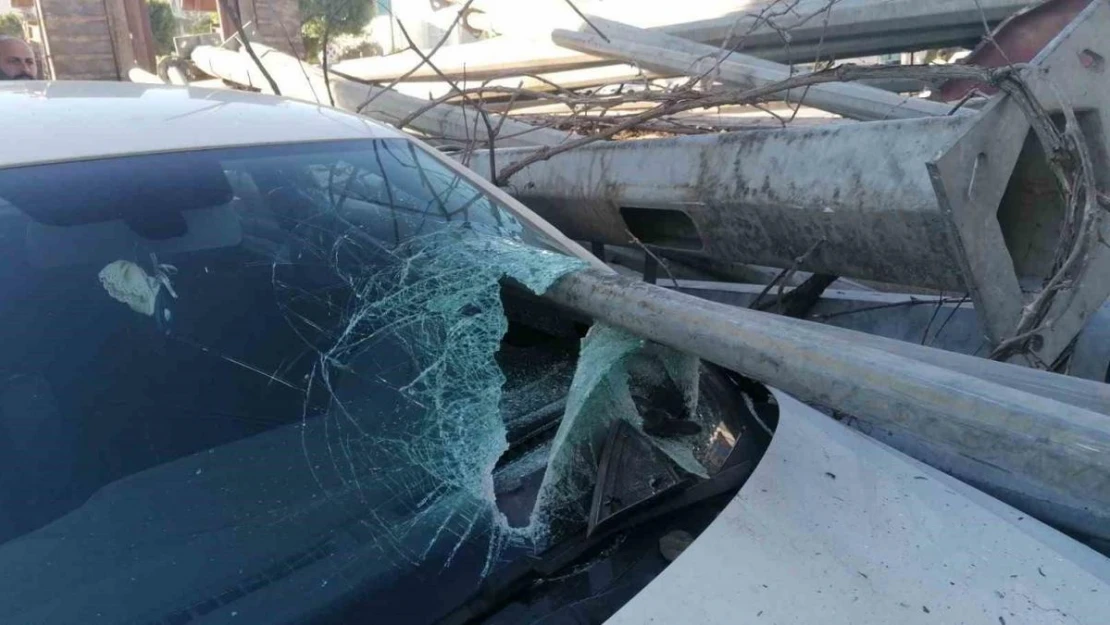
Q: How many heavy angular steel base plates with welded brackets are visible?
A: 1